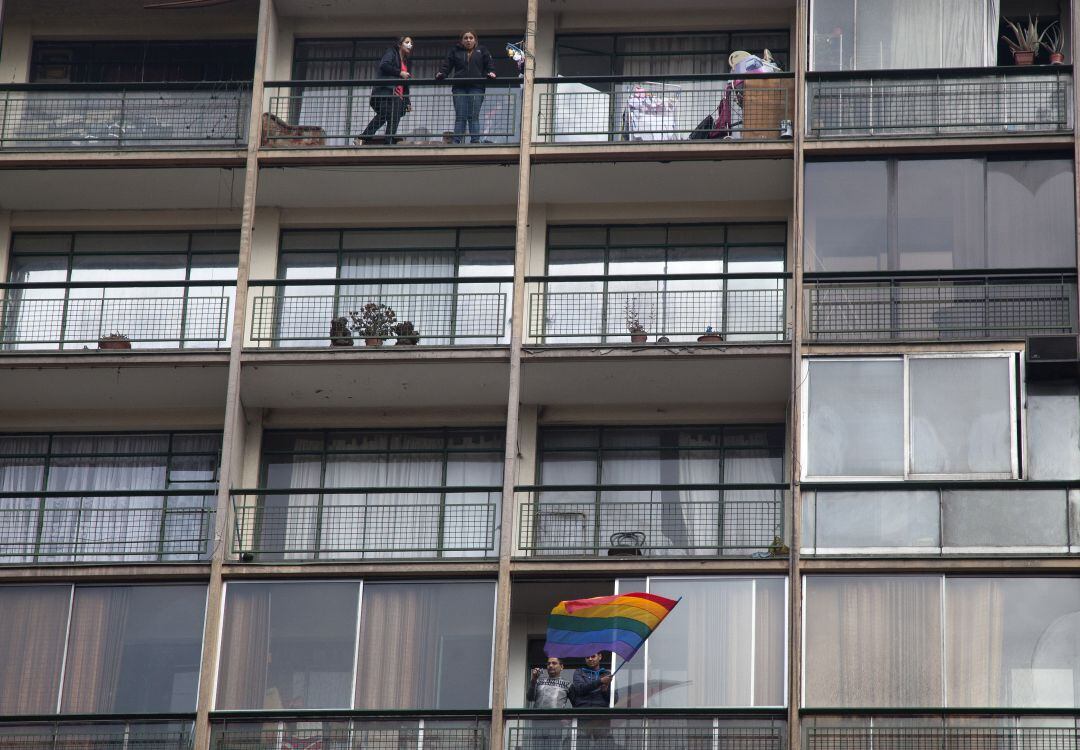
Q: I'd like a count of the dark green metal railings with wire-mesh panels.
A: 15